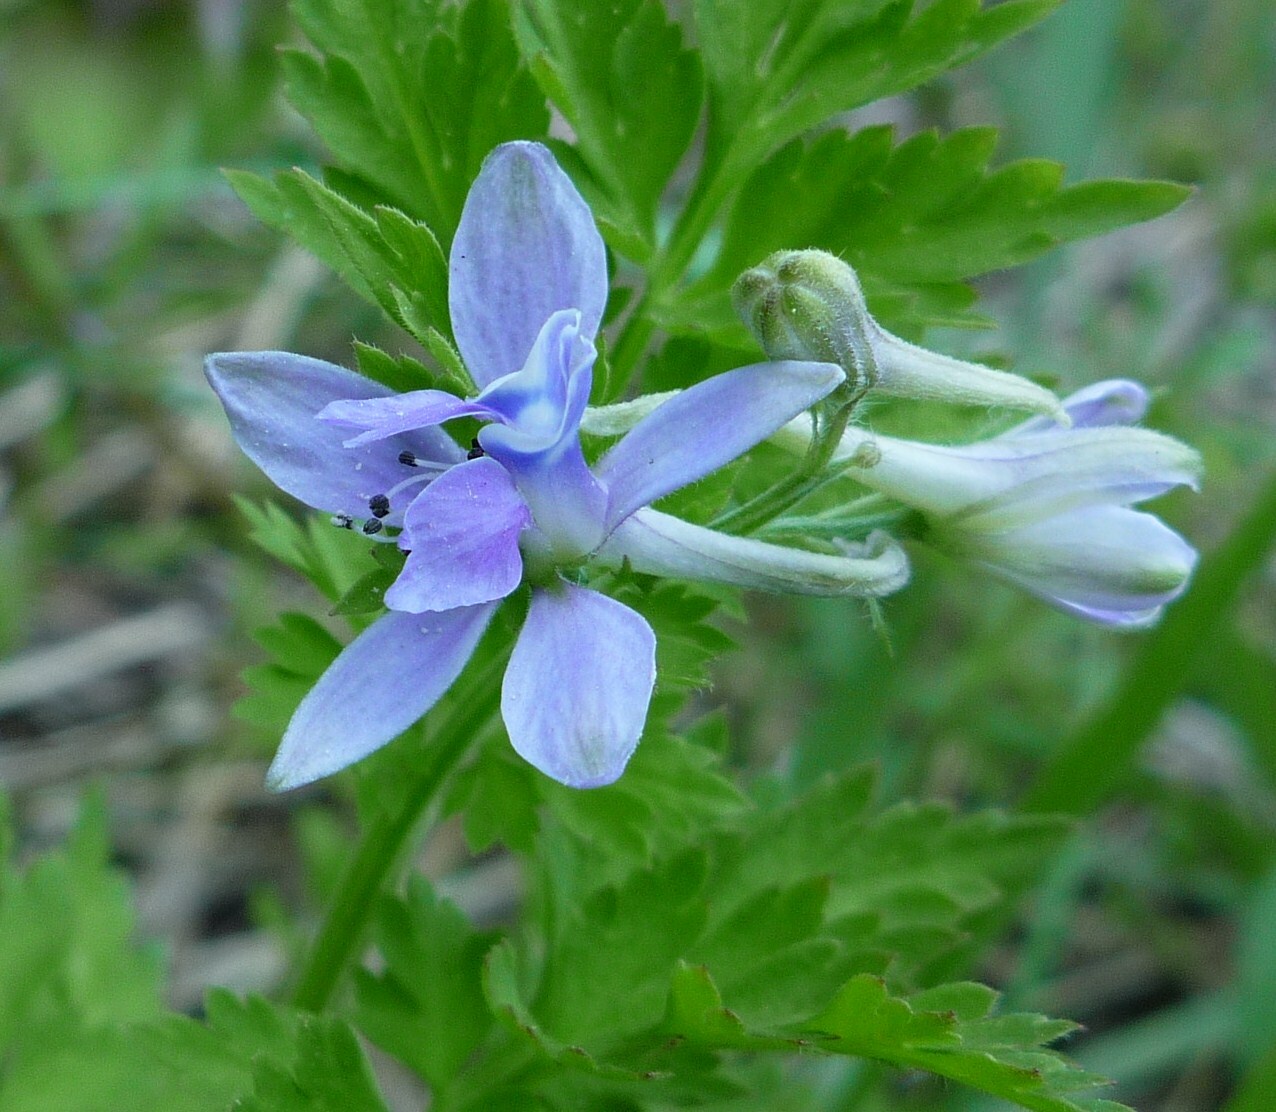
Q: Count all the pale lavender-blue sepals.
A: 5